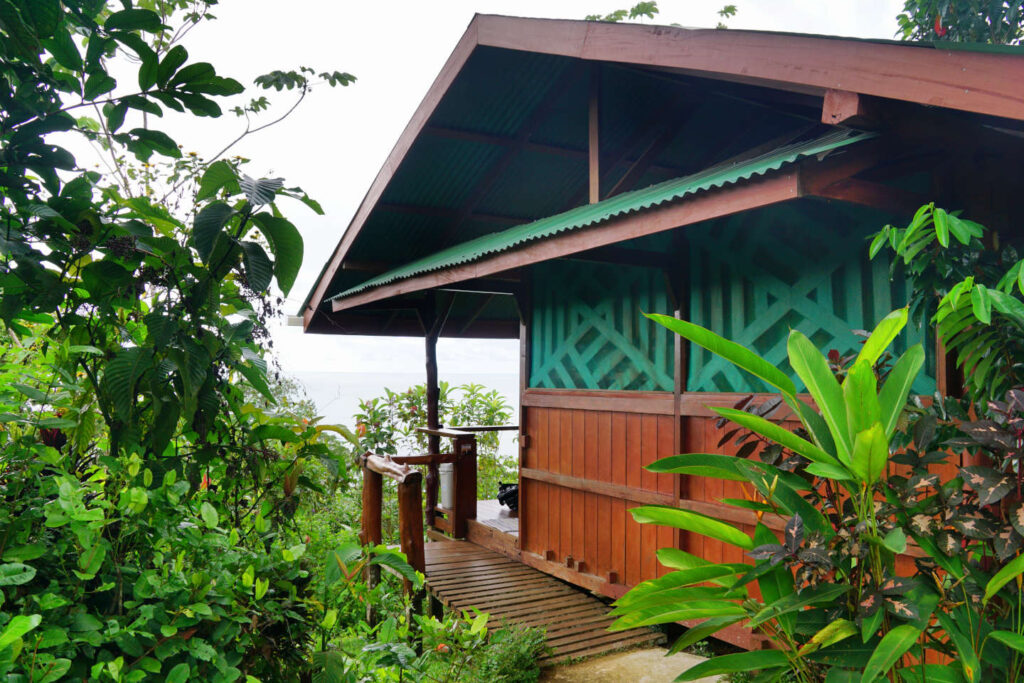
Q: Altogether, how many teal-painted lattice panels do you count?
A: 2